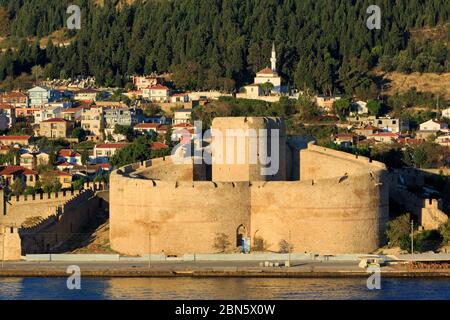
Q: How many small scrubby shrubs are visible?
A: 3